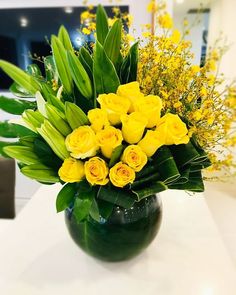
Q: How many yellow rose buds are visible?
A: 13